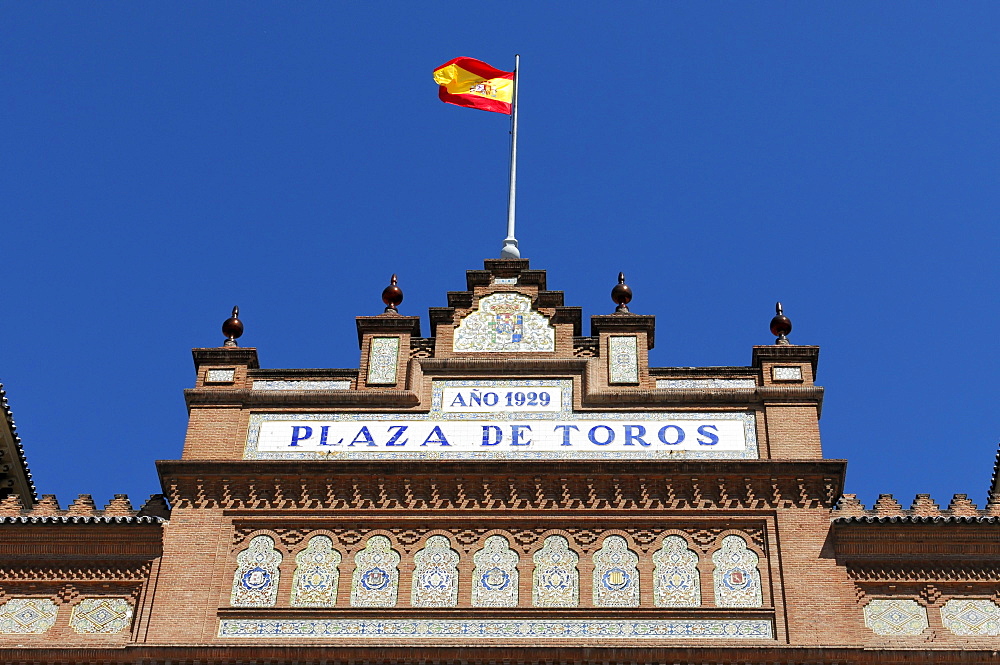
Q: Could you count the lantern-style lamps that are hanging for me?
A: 0